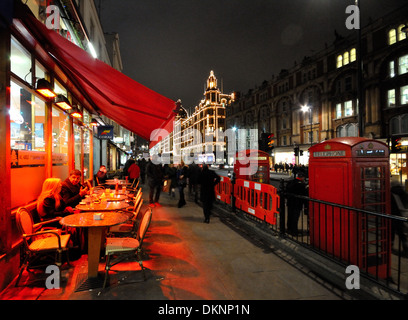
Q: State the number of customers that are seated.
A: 3